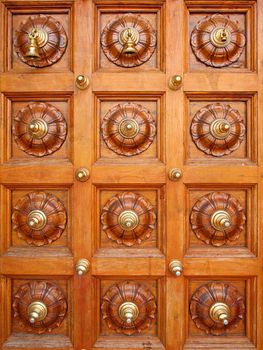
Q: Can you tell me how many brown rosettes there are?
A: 12